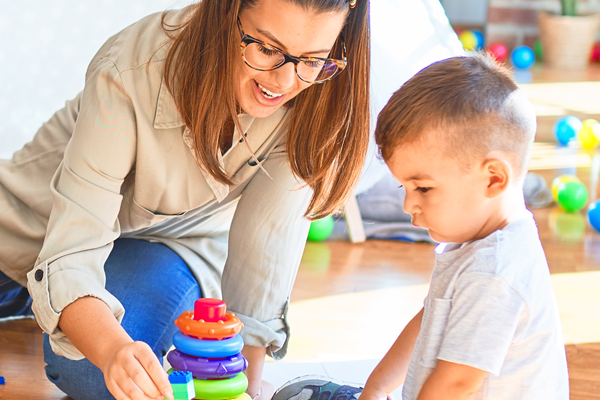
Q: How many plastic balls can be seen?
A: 12